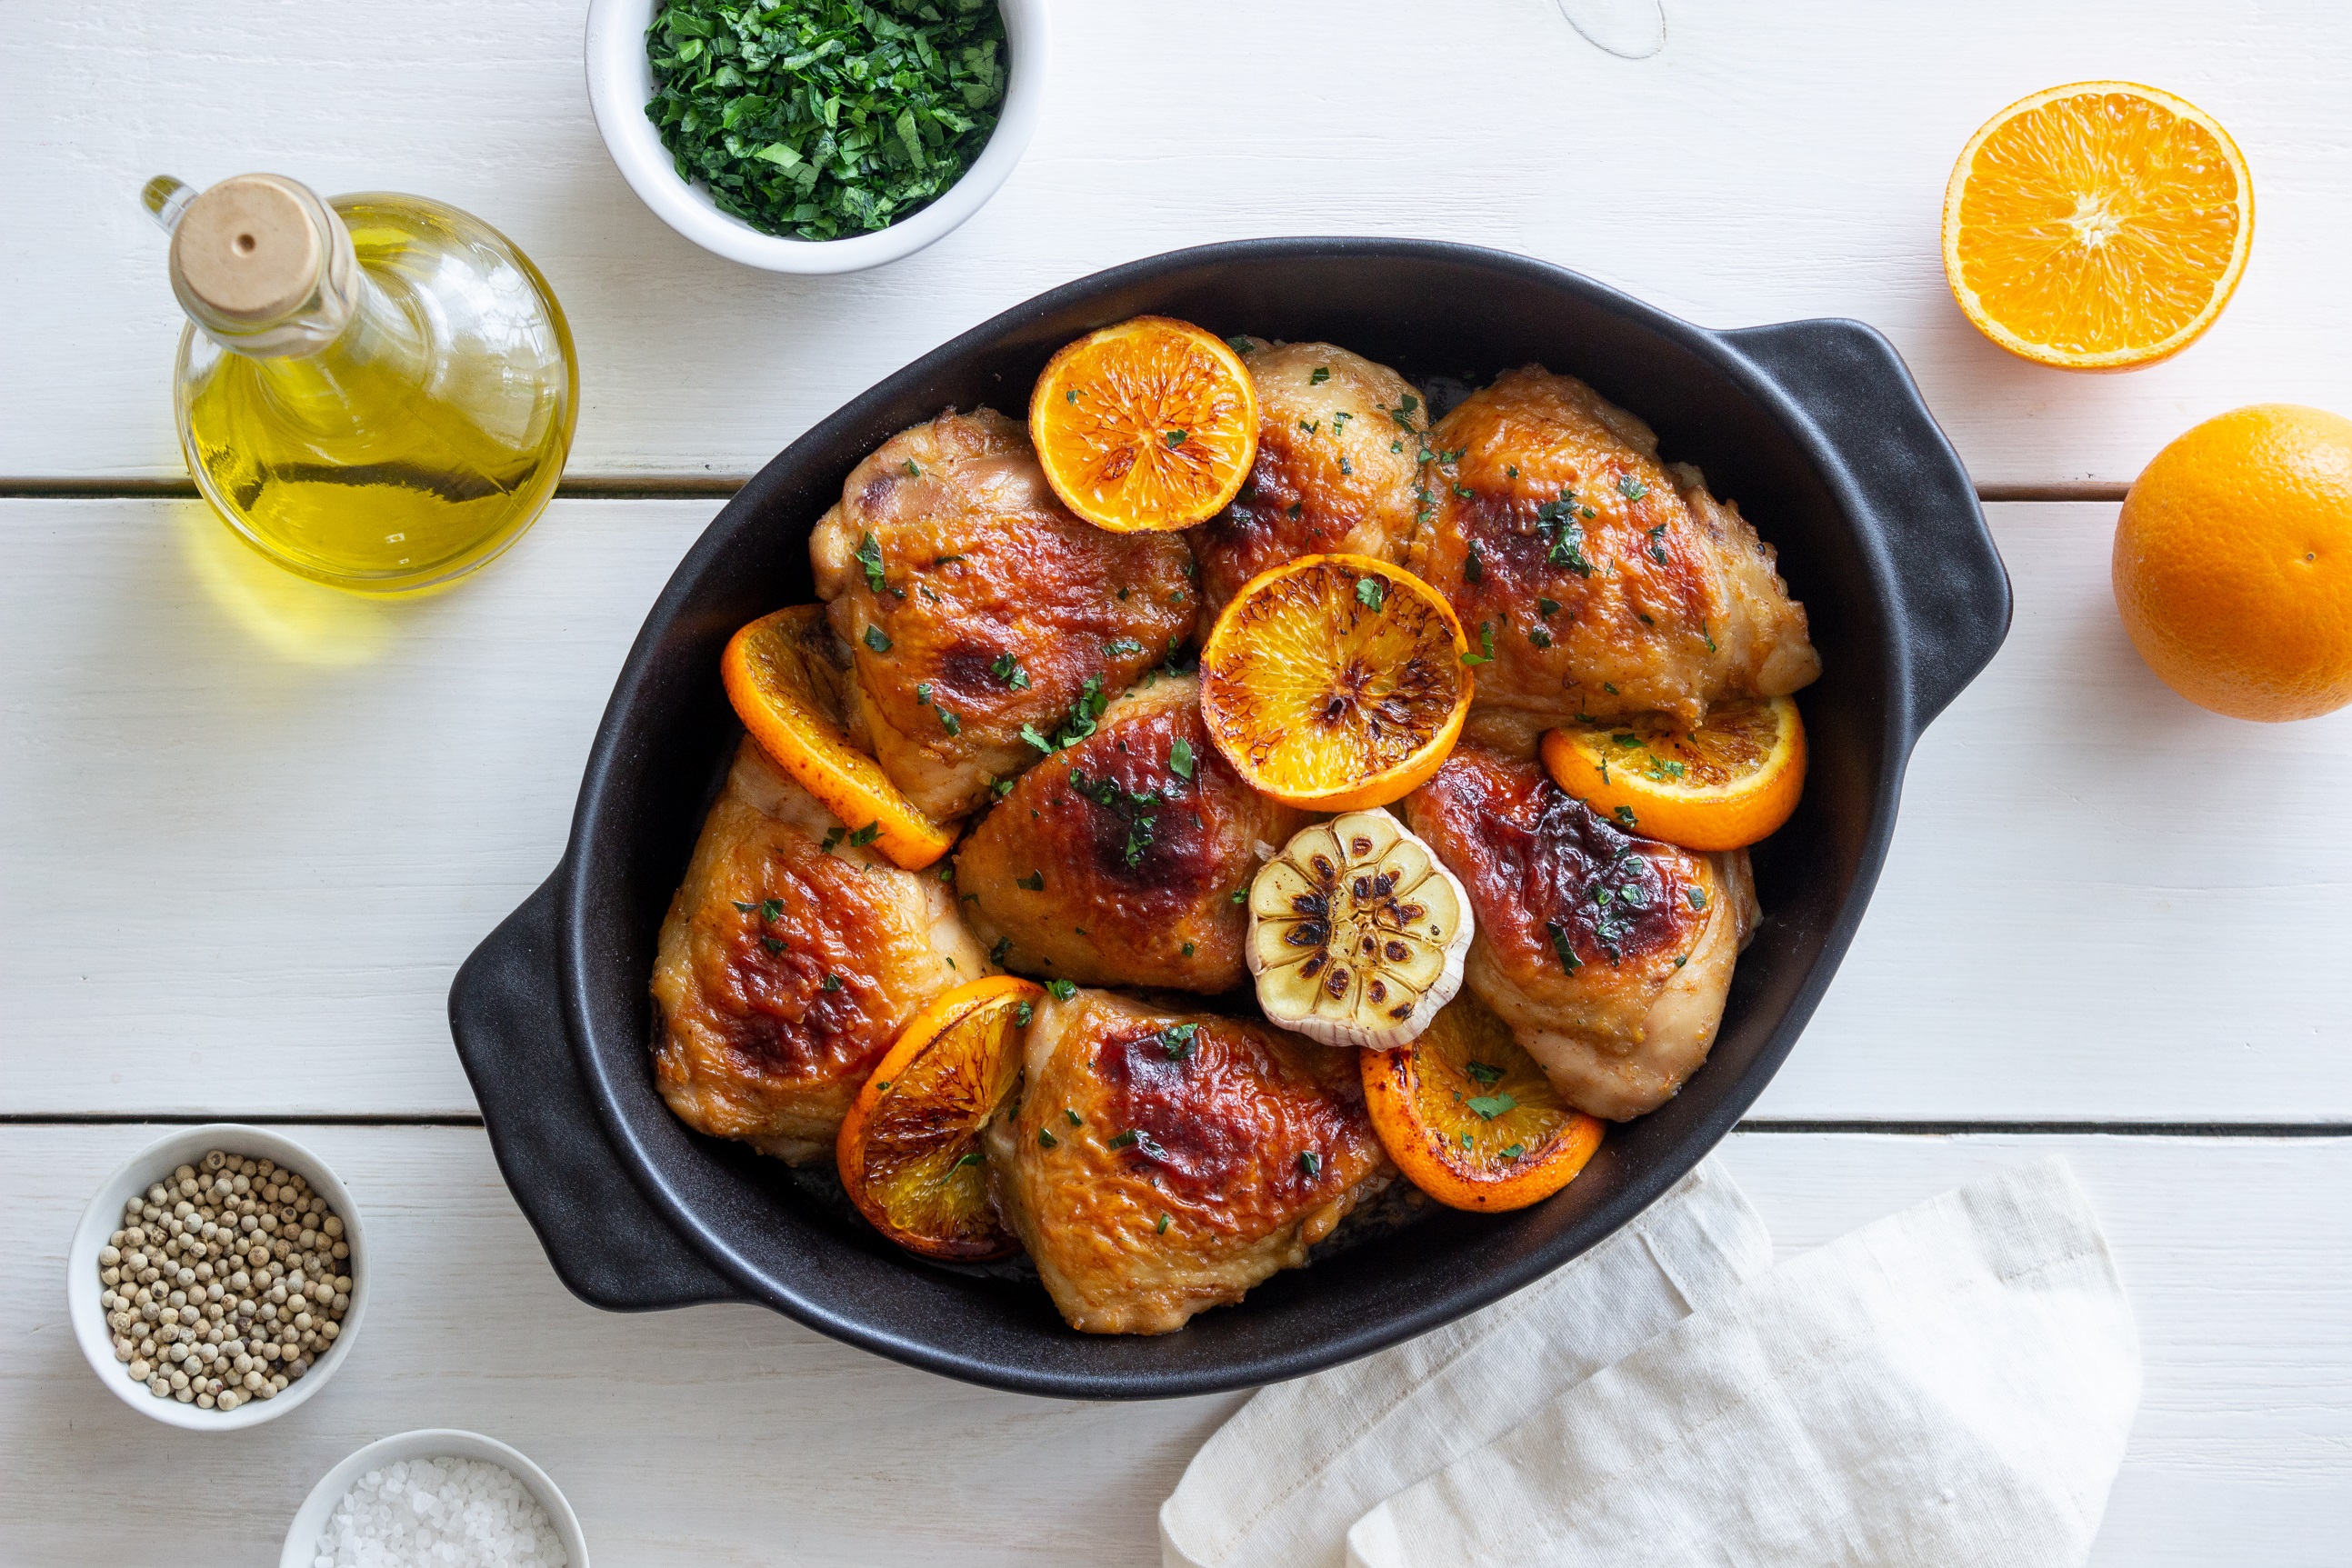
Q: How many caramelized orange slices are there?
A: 6